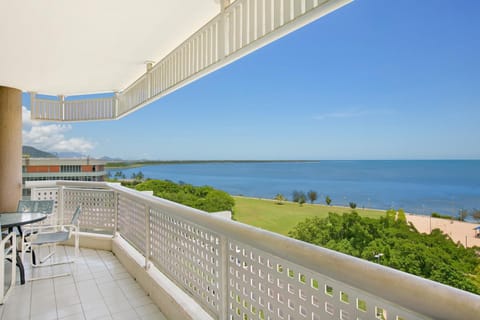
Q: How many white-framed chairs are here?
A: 3